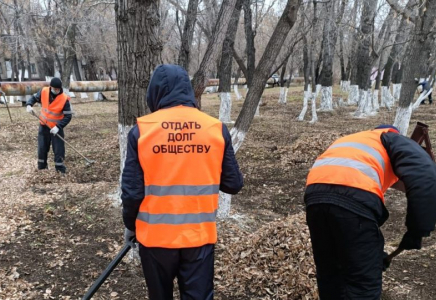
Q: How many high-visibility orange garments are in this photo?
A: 3